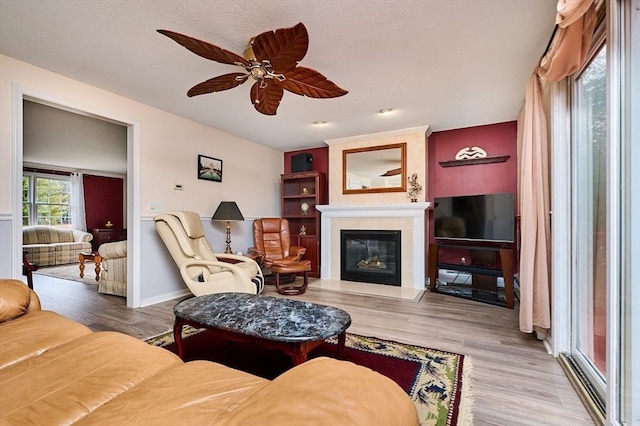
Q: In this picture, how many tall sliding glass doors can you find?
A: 2